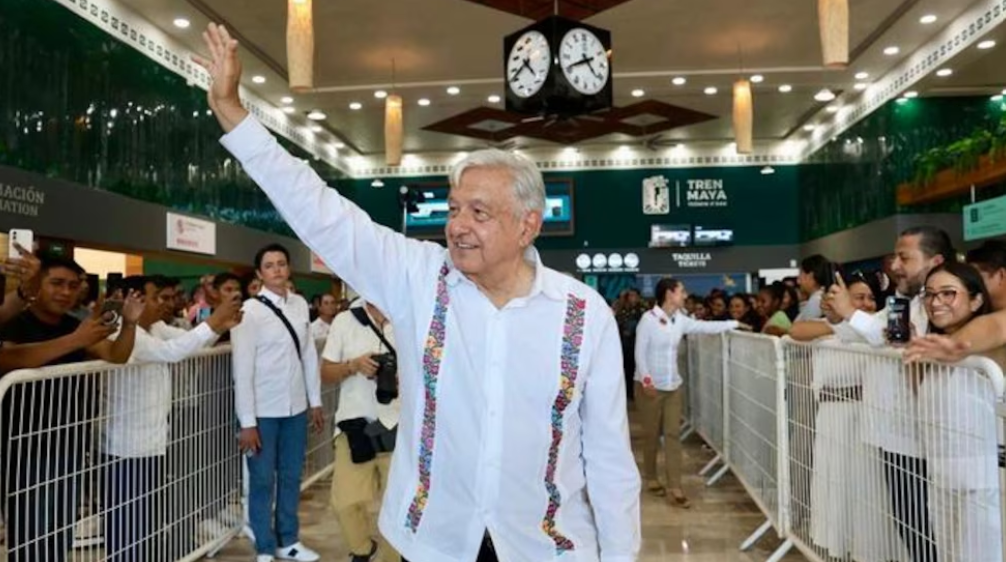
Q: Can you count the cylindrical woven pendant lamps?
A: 4